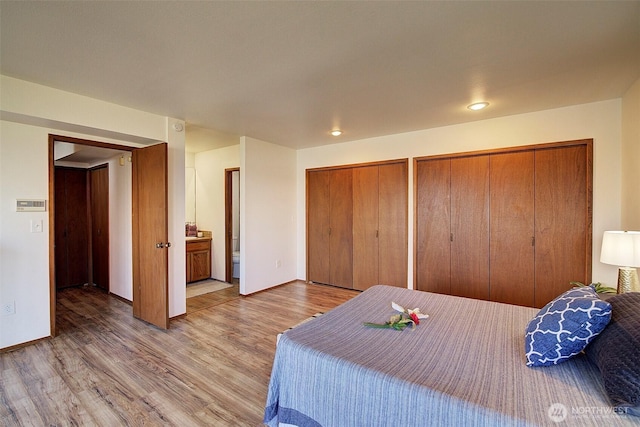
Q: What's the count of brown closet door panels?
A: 8